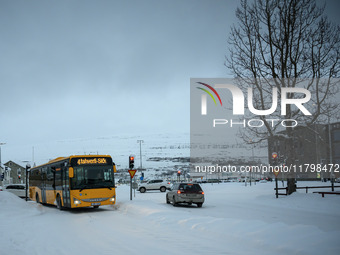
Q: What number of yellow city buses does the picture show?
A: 1